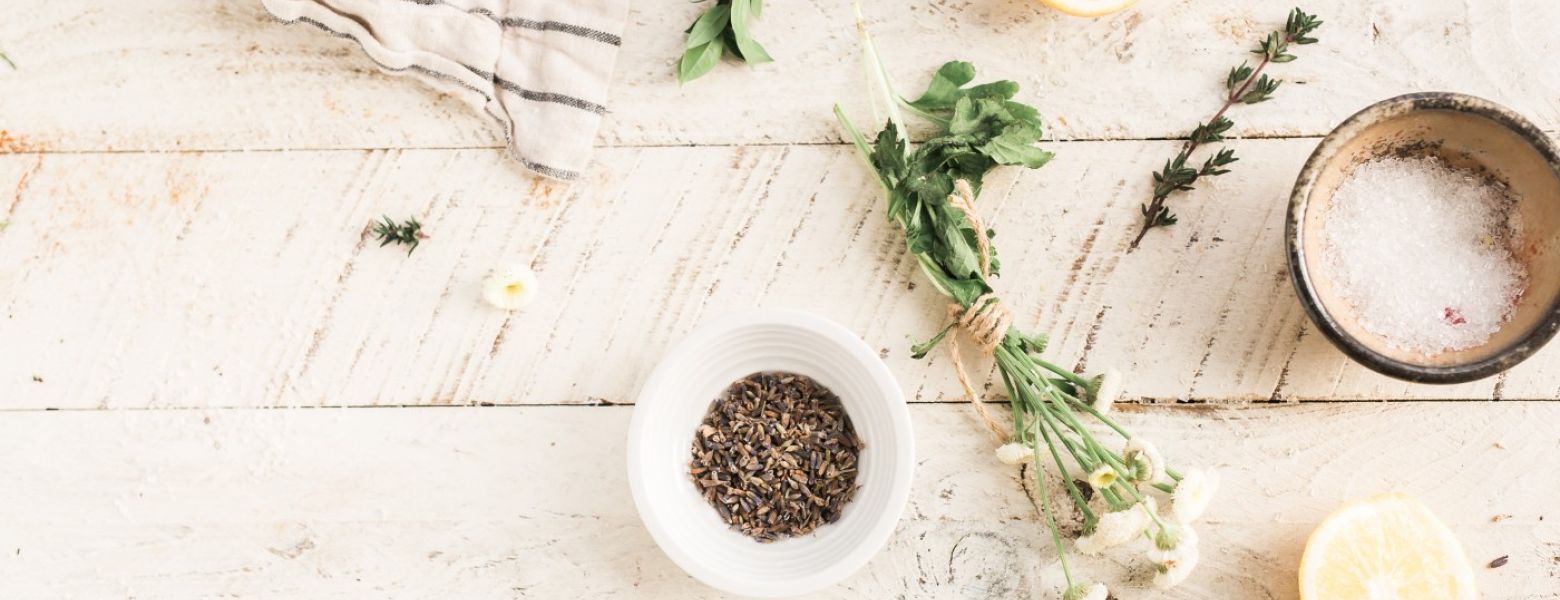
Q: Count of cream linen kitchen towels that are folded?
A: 1